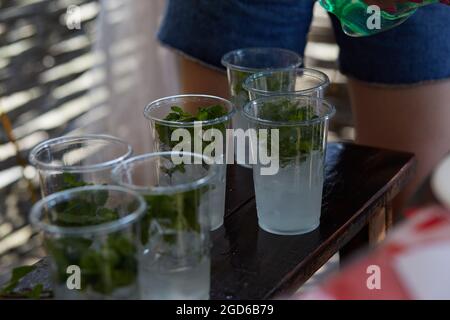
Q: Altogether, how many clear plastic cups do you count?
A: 7